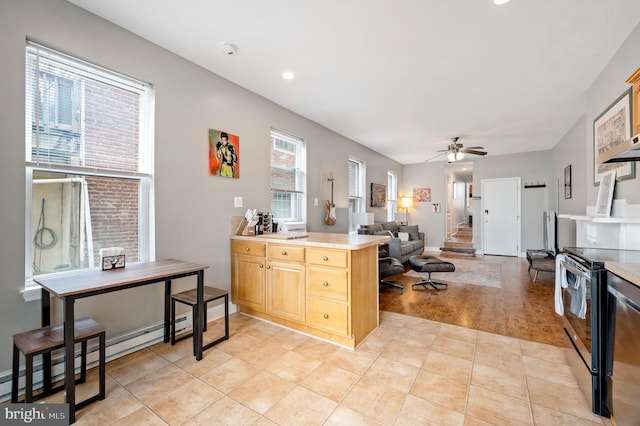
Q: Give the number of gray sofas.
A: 1